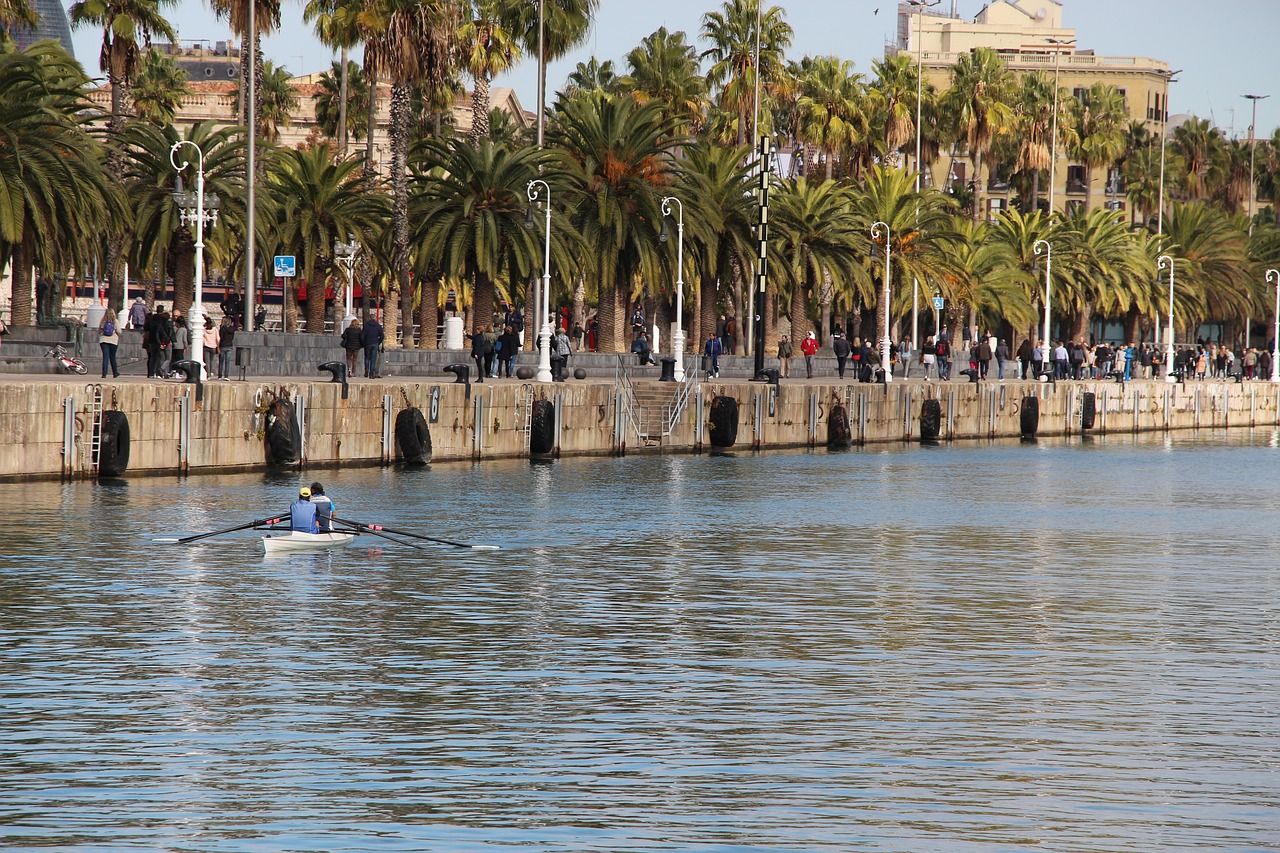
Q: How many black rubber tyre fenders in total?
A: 9